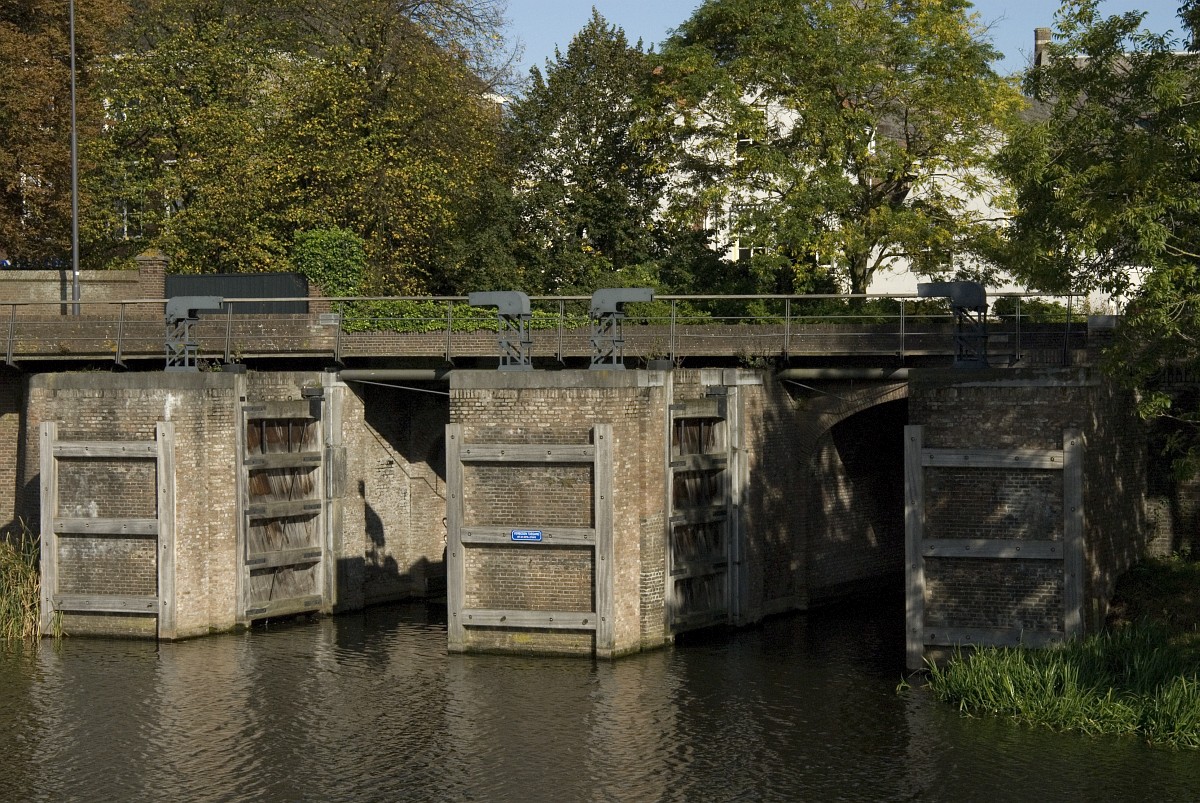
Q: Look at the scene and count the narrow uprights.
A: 11